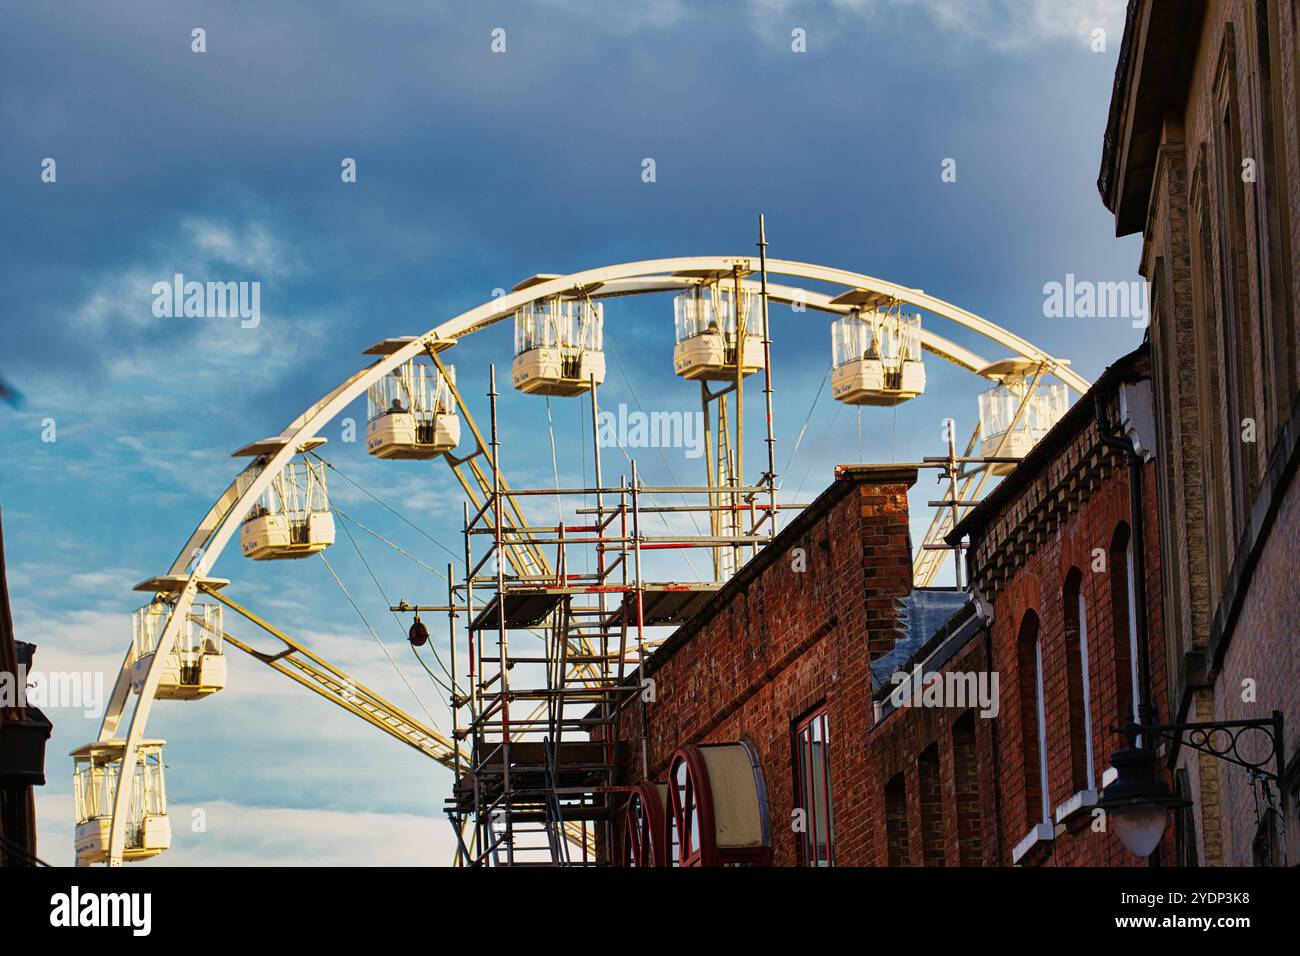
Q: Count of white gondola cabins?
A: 8